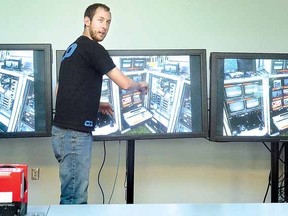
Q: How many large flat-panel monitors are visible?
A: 3